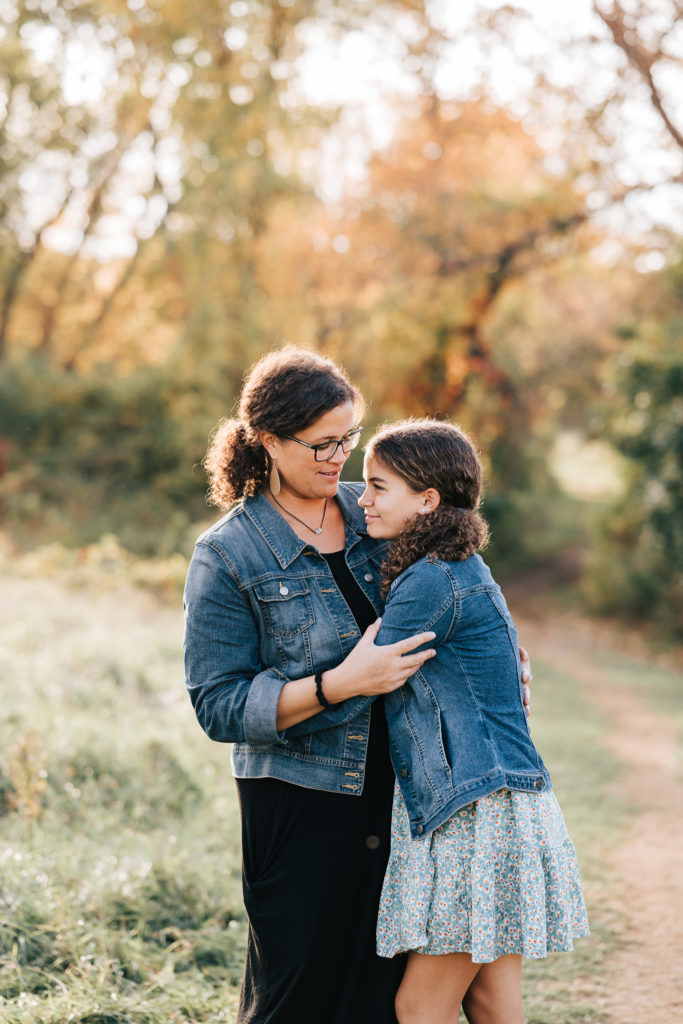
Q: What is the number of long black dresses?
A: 1